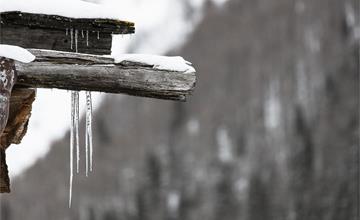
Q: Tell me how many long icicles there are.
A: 4